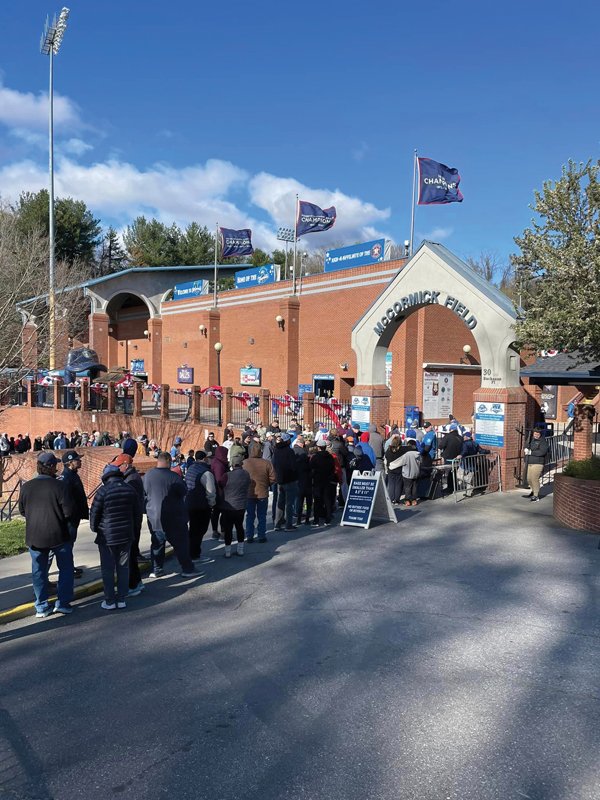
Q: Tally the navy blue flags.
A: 3